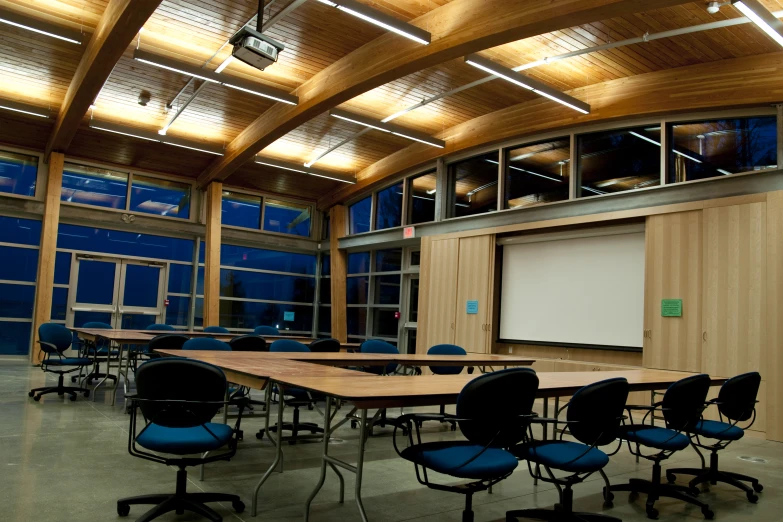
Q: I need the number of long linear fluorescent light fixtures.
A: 9